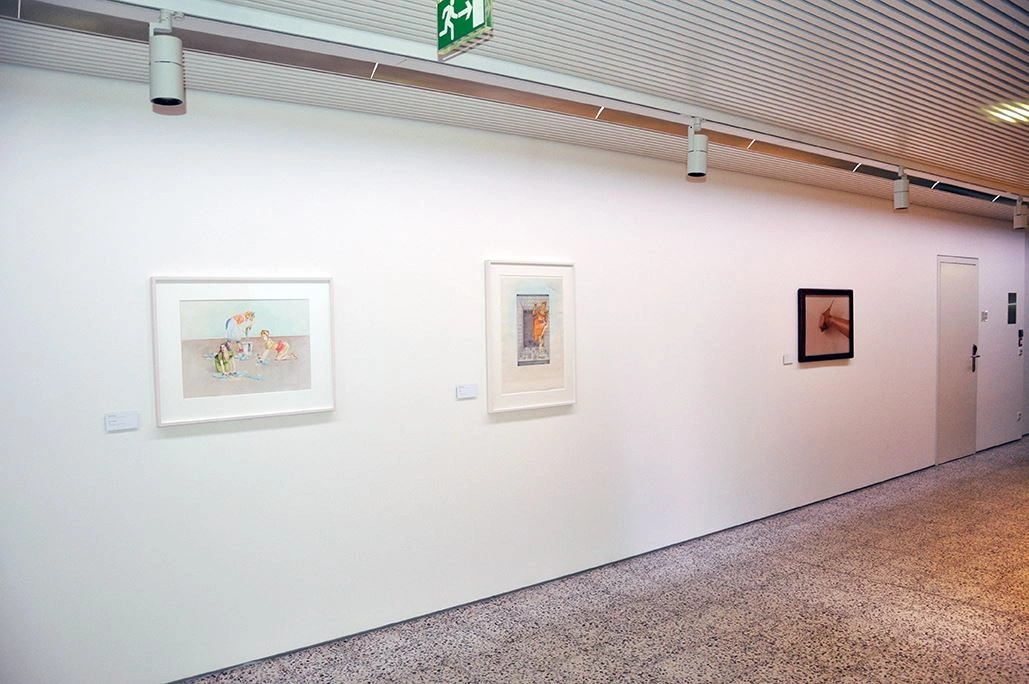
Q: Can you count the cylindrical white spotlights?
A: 4